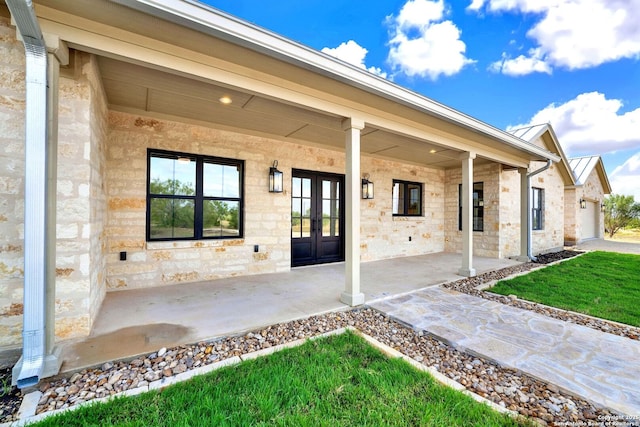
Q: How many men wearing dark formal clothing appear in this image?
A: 0